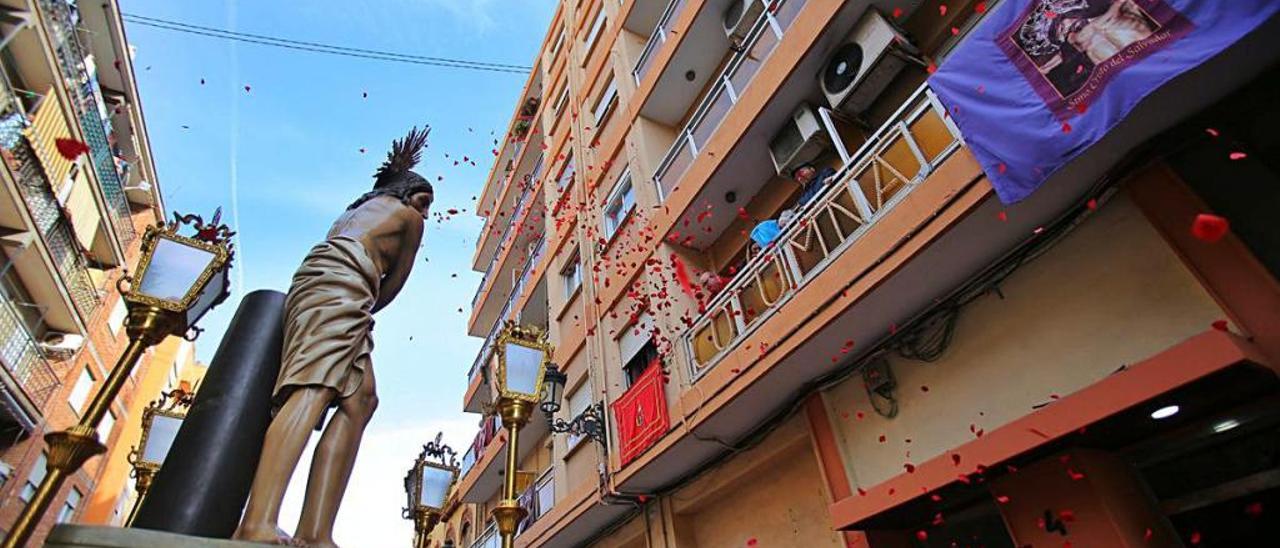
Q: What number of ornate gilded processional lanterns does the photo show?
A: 4